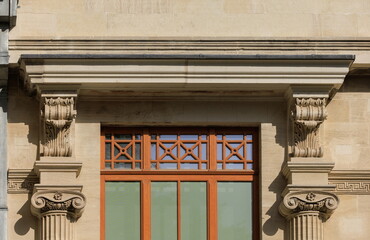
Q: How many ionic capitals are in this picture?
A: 2